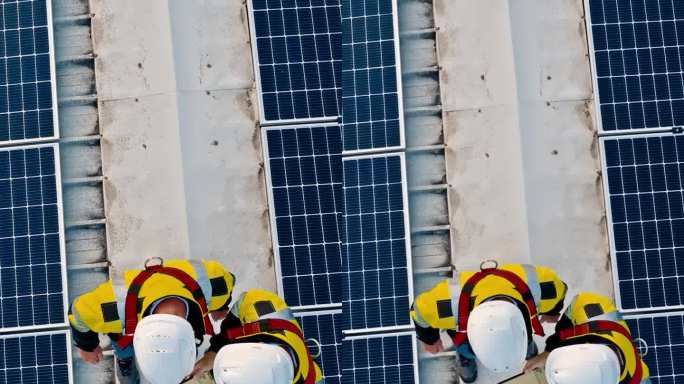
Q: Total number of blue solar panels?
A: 12